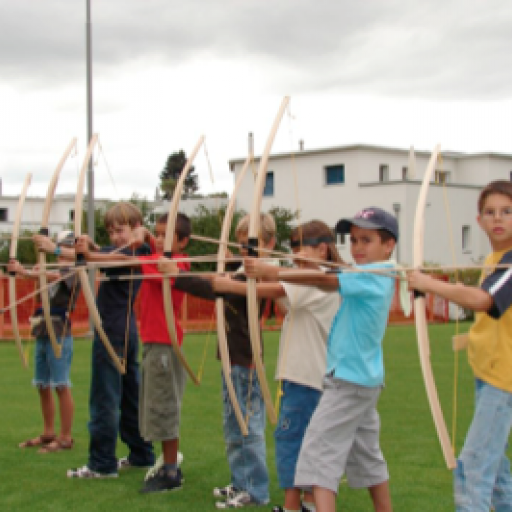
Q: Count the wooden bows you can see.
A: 7